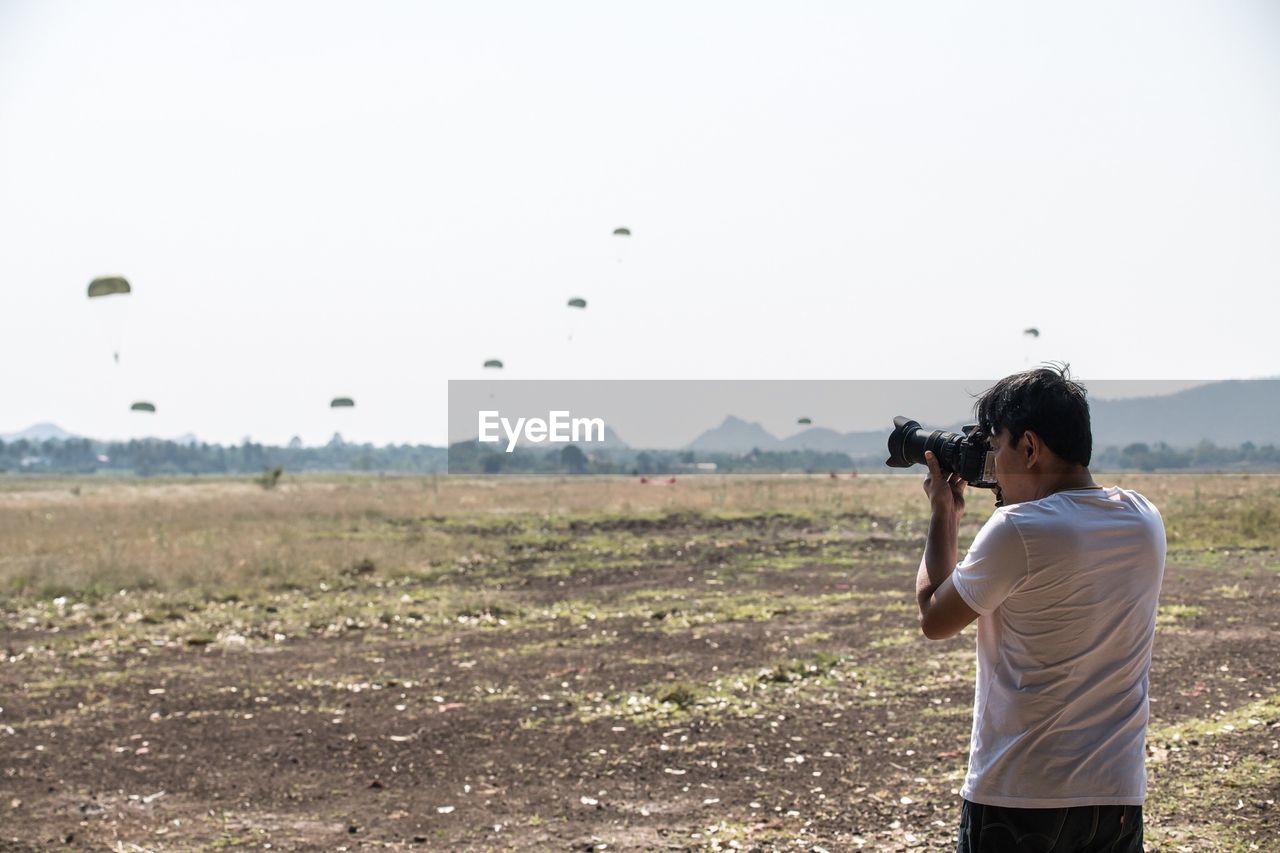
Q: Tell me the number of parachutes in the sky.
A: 8